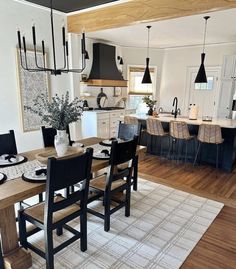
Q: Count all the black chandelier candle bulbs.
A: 8